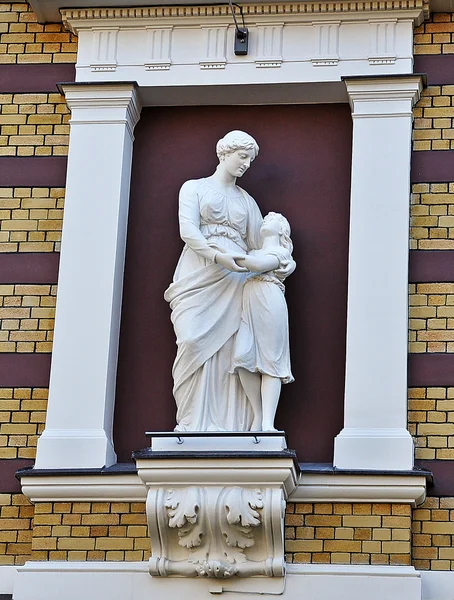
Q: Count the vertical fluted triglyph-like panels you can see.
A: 6